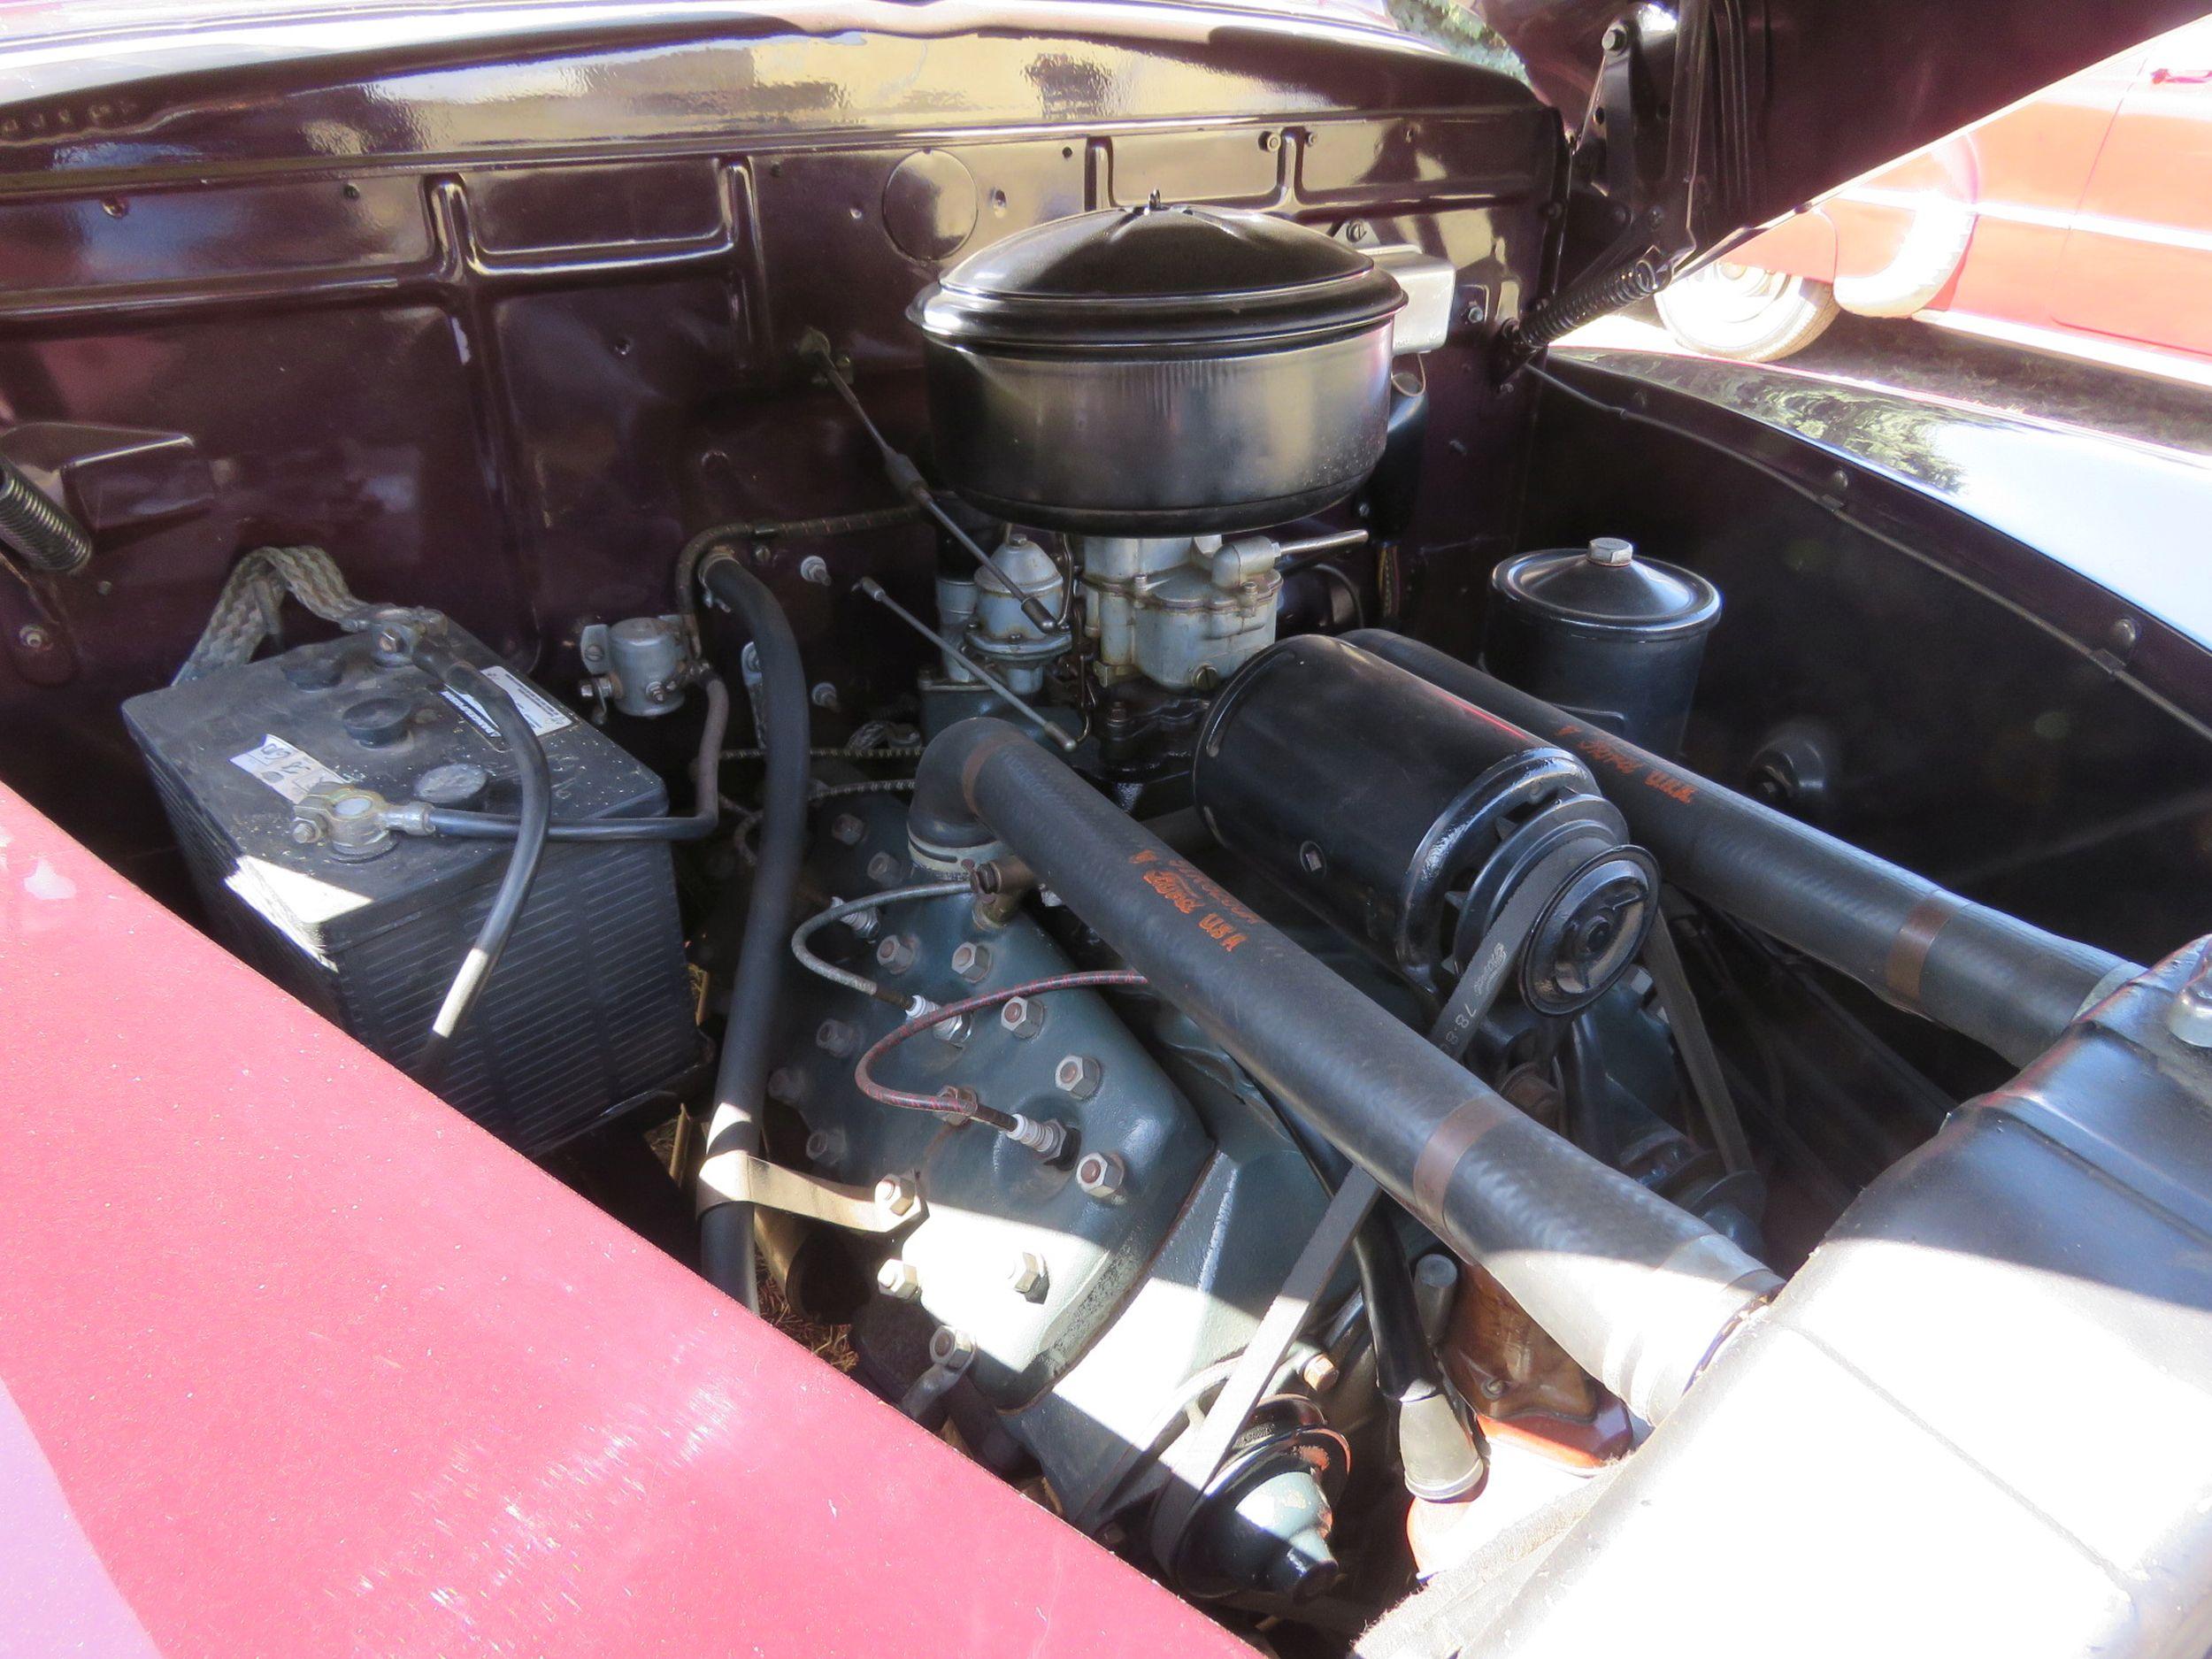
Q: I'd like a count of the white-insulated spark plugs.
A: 3